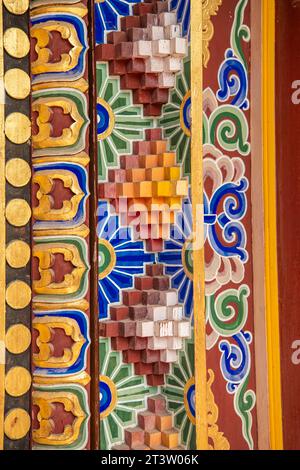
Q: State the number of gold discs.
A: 11